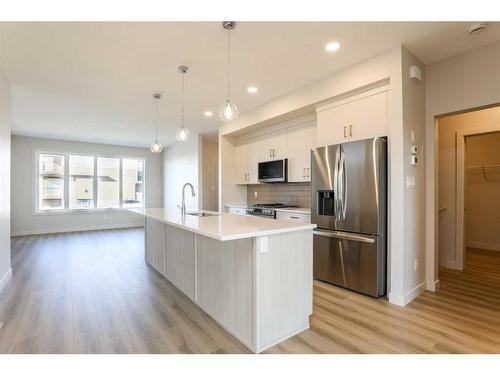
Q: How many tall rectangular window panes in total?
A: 4